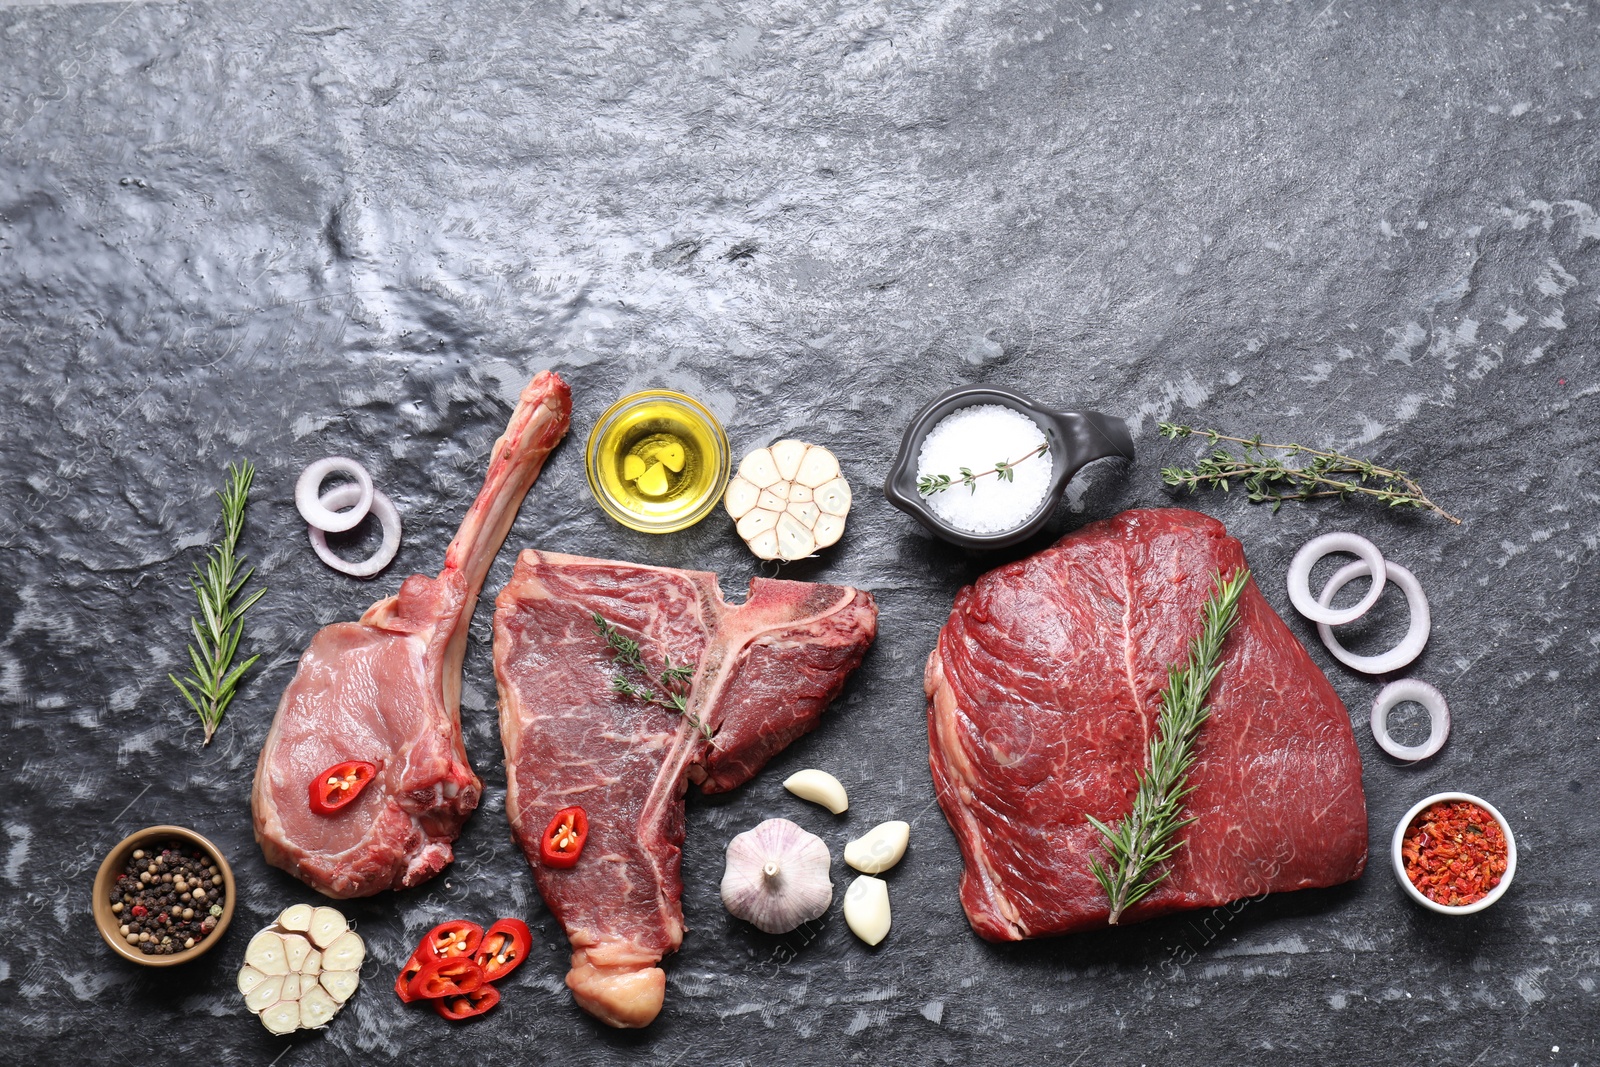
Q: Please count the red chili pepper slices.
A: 7